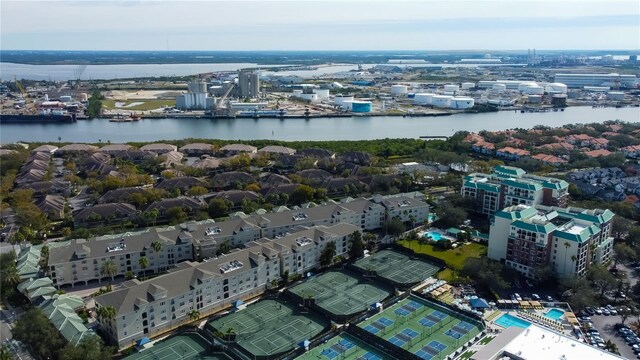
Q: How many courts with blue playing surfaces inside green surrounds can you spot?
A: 8